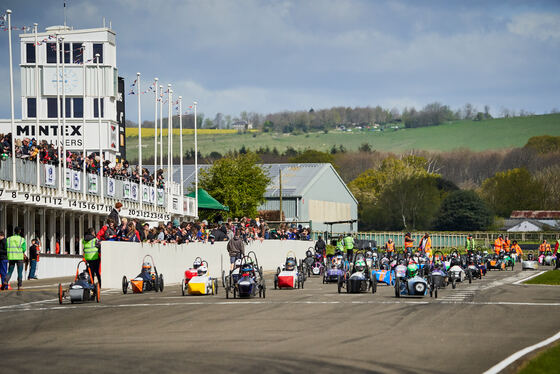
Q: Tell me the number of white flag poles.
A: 13